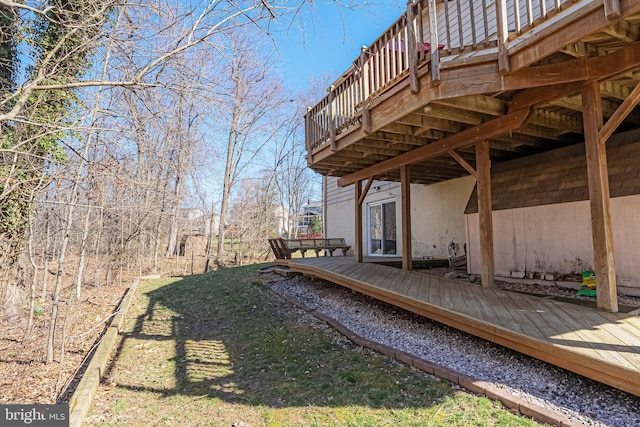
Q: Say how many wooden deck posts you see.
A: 4